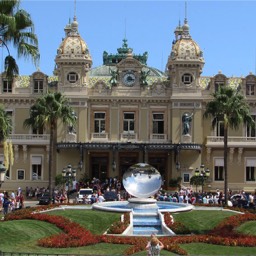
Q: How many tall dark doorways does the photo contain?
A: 3